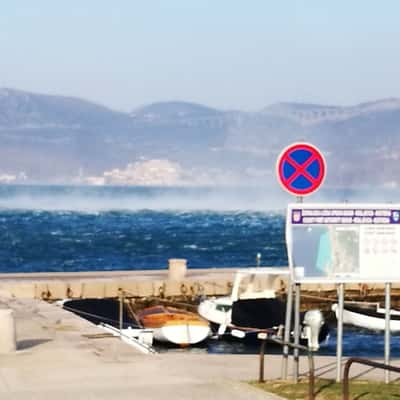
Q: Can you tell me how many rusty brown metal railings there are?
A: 2